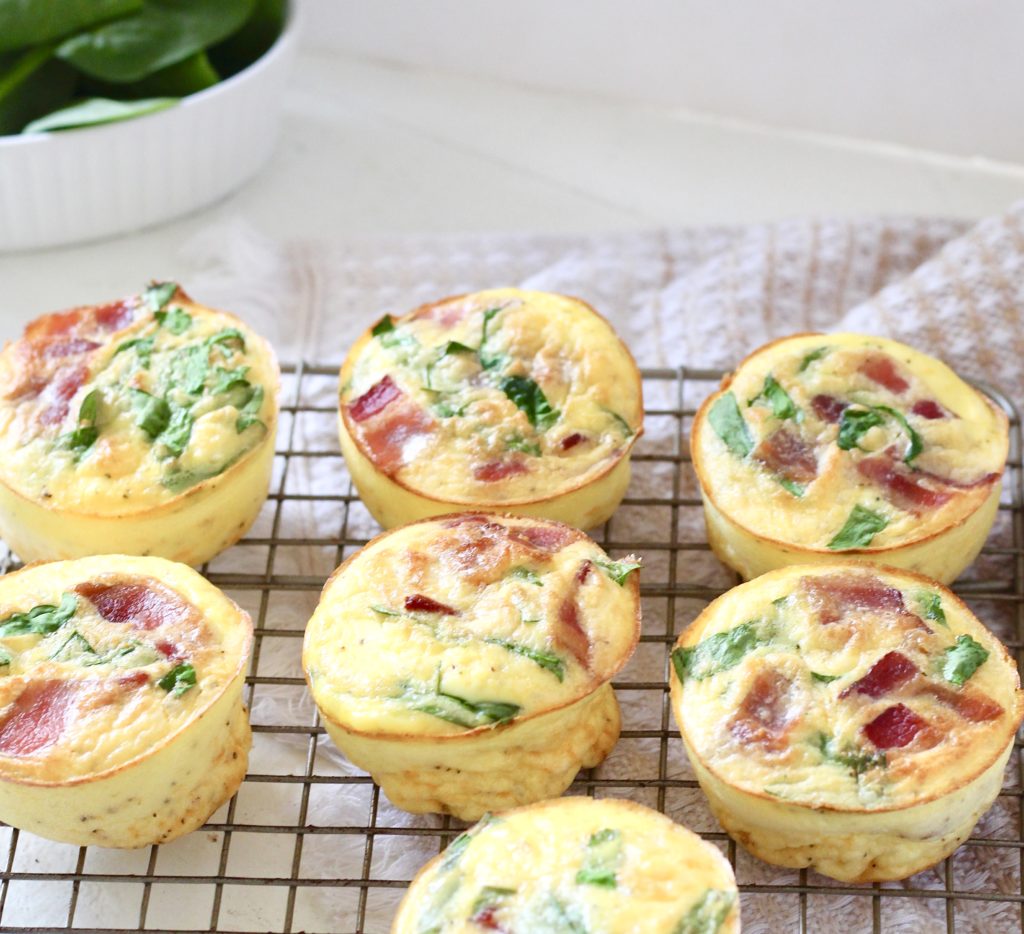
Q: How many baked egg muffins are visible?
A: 7